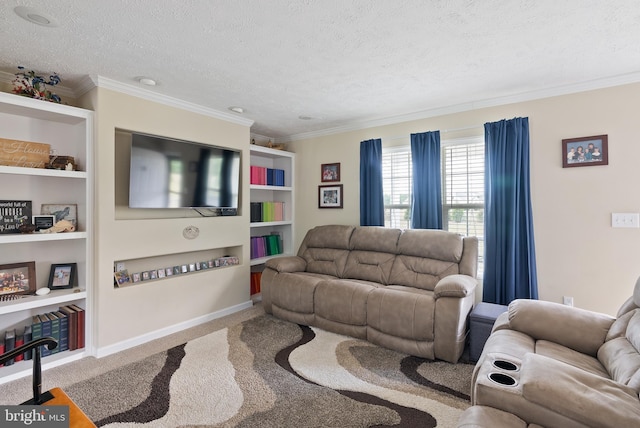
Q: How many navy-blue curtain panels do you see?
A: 3